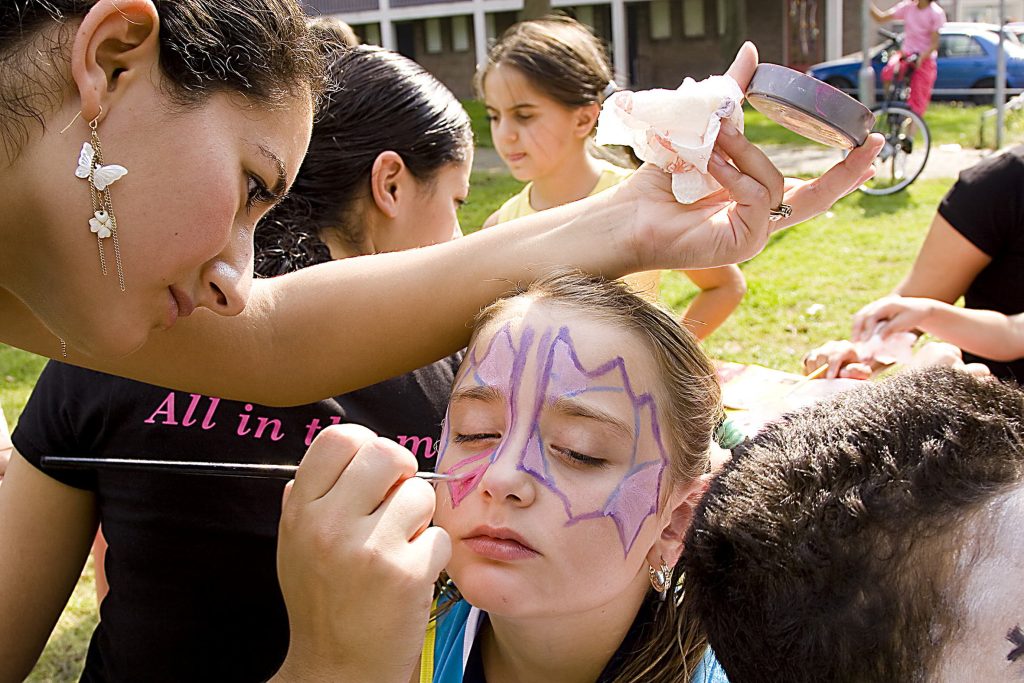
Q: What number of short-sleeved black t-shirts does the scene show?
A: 2